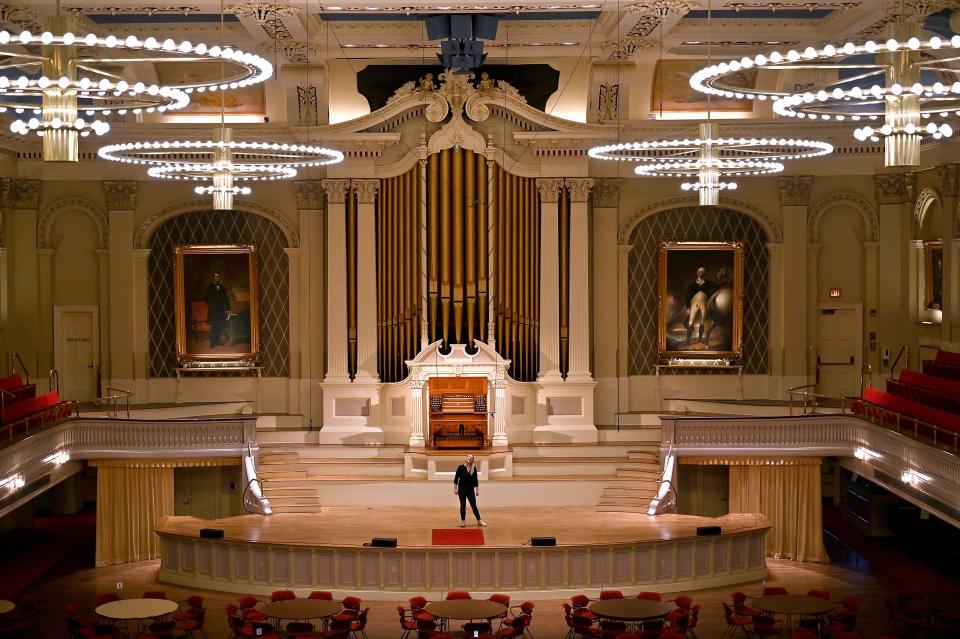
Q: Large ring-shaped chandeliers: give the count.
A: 4